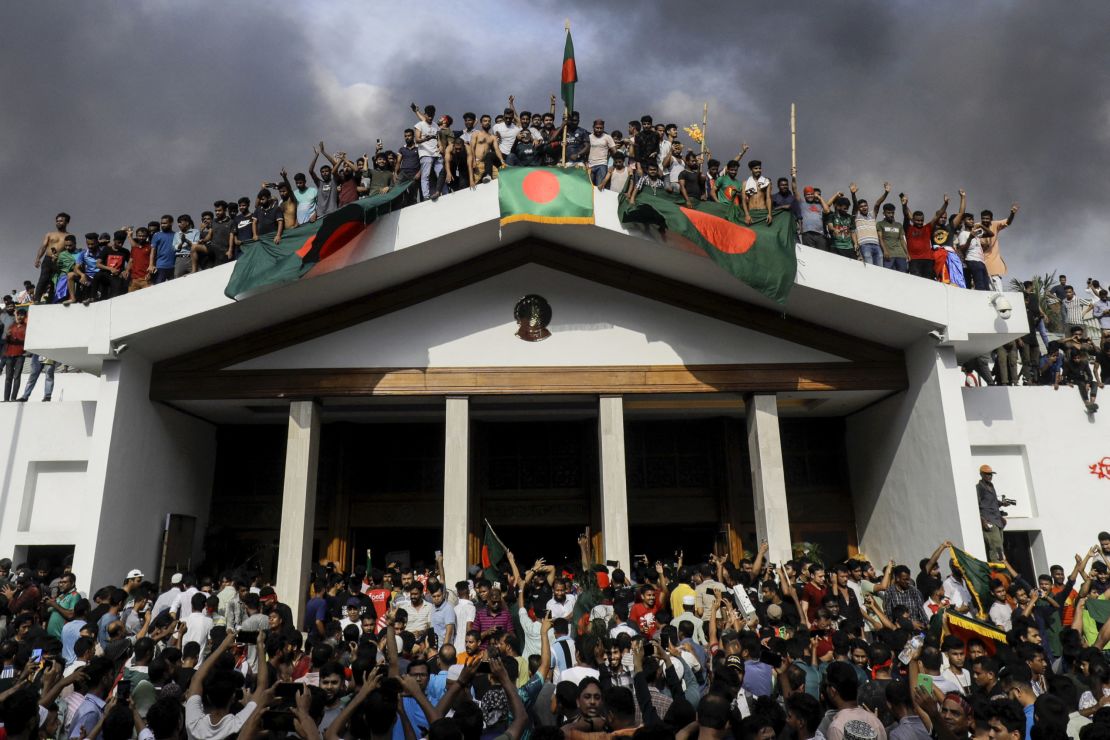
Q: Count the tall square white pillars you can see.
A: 4